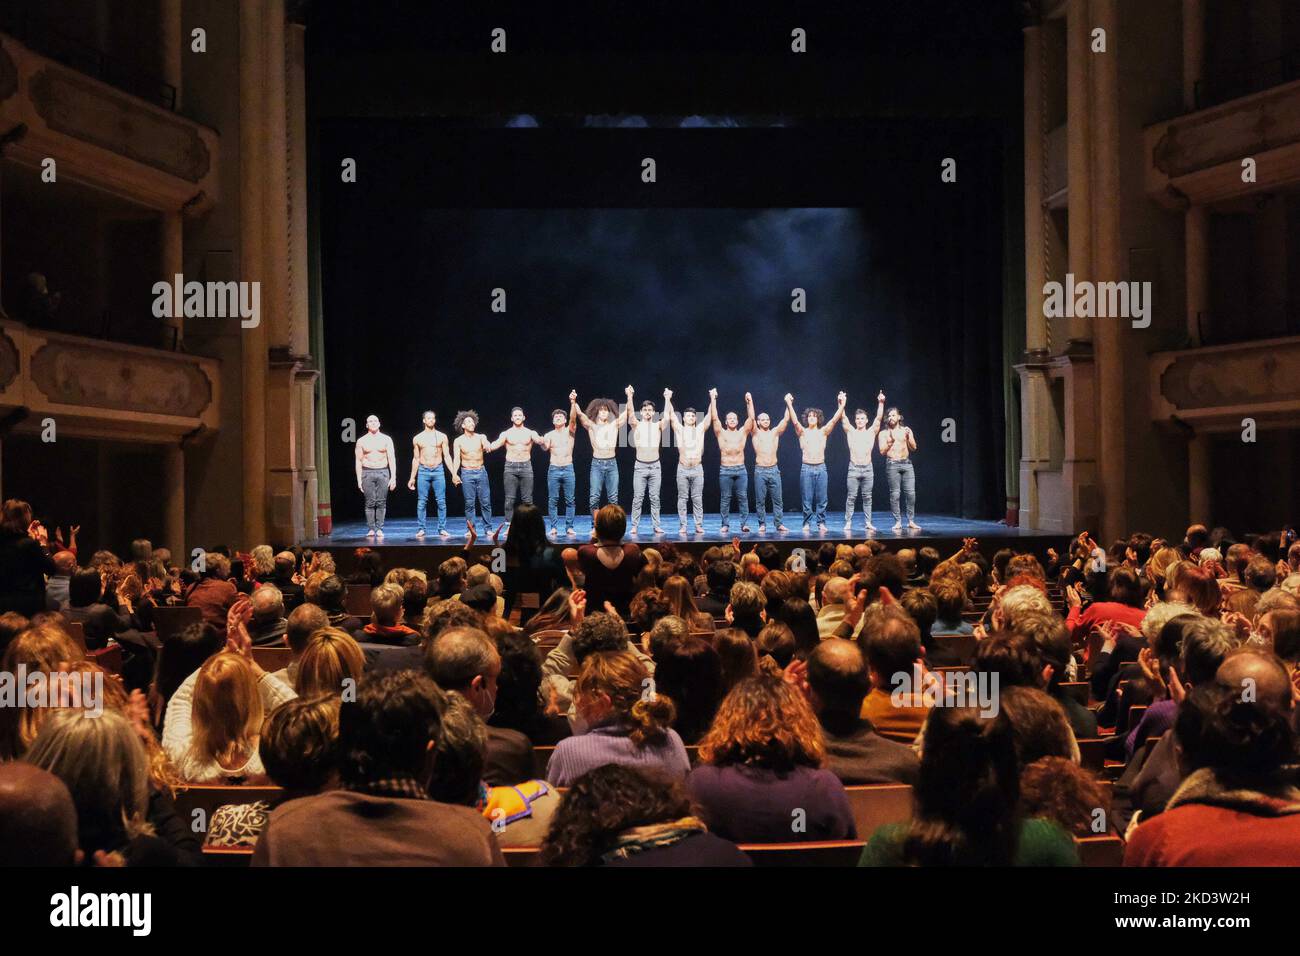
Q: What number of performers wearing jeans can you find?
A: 13